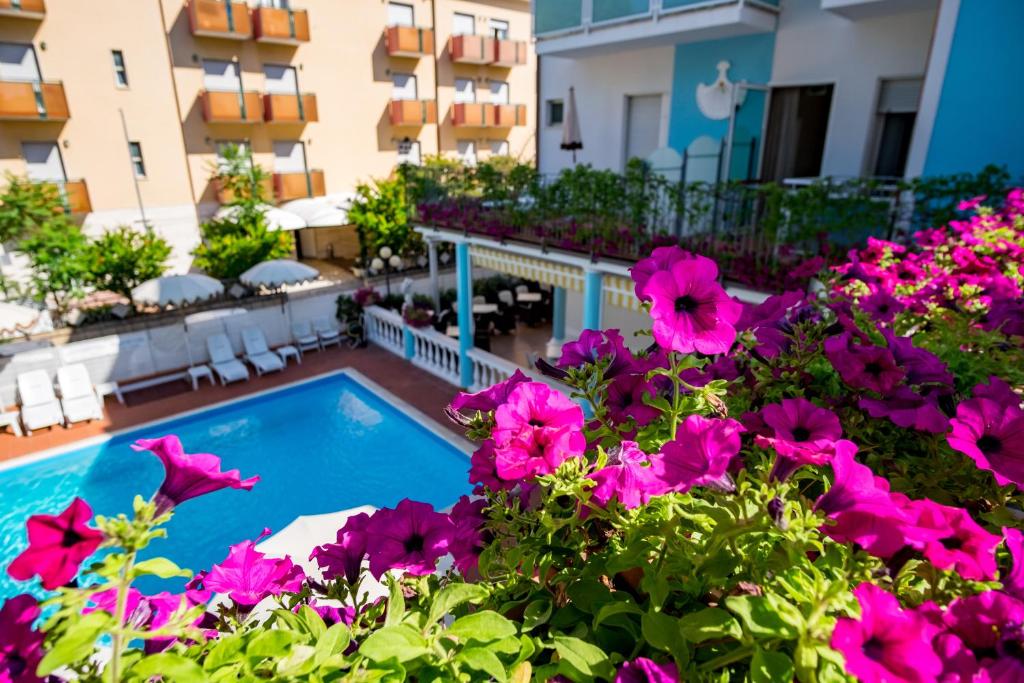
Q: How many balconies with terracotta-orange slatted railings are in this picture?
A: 15